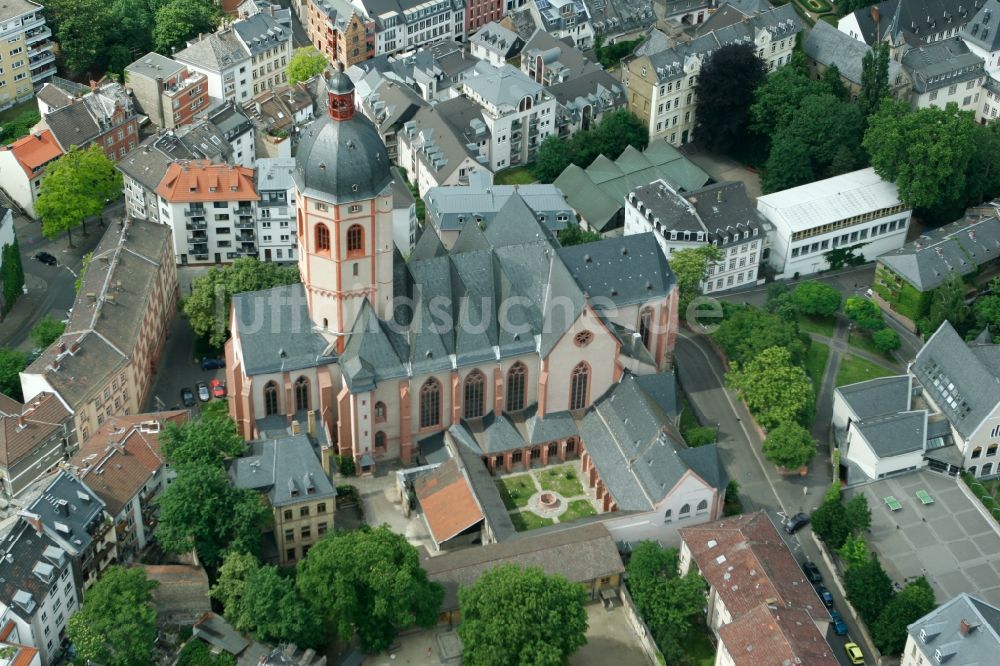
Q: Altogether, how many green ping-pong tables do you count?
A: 2